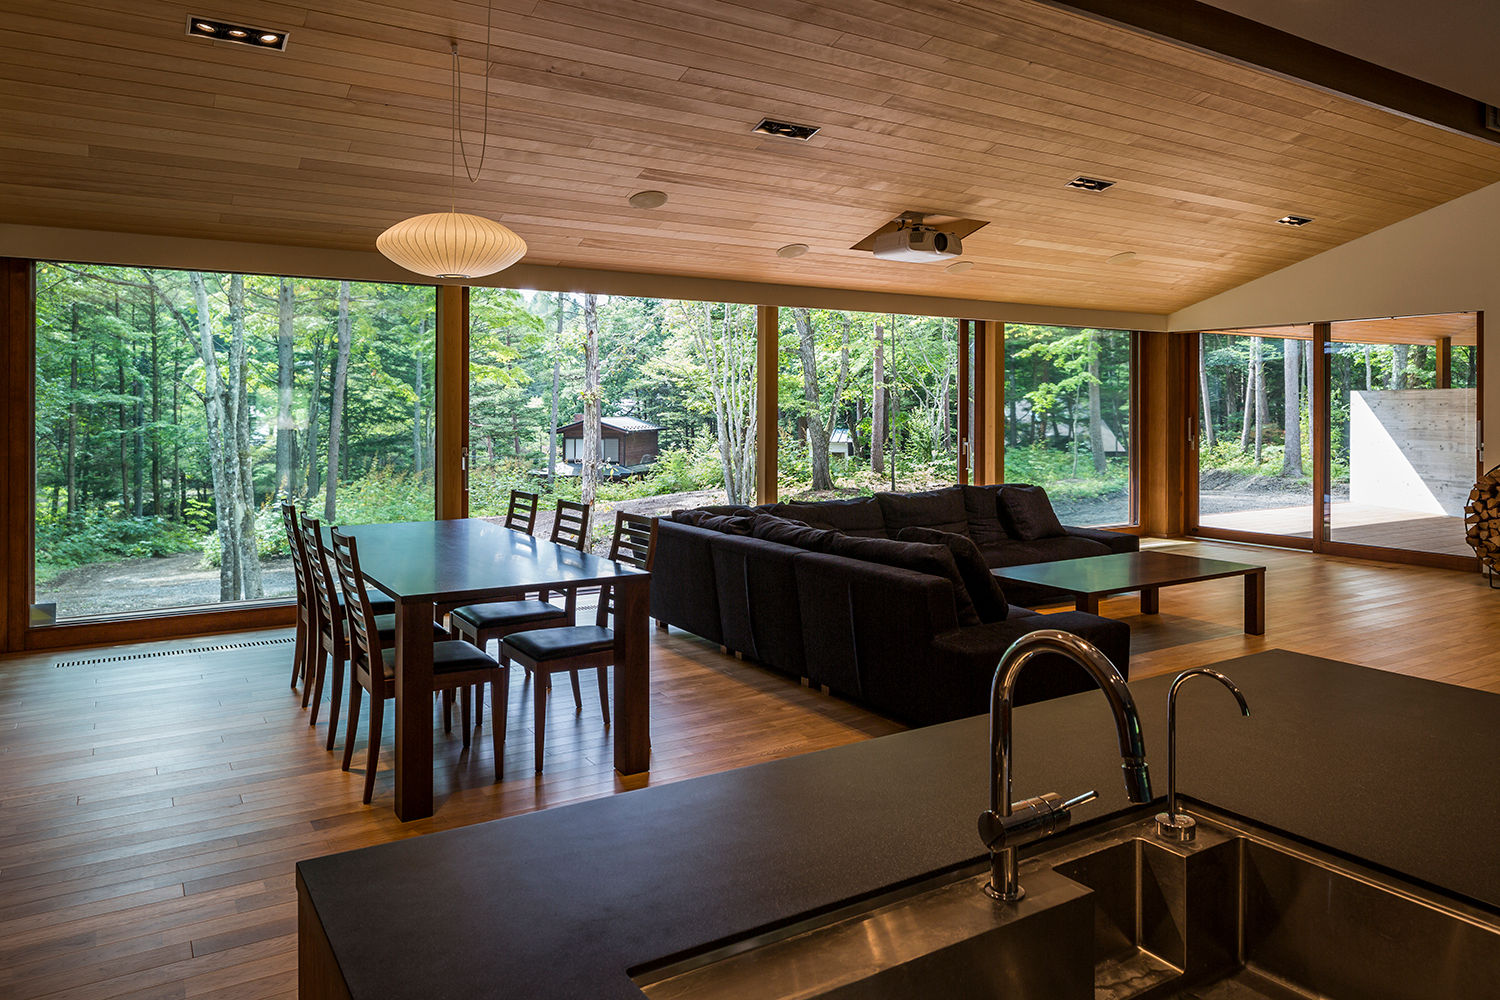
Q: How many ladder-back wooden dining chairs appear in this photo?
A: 6